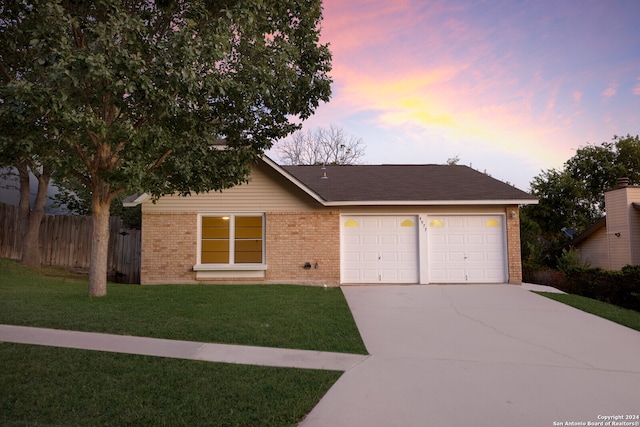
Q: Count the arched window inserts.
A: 4